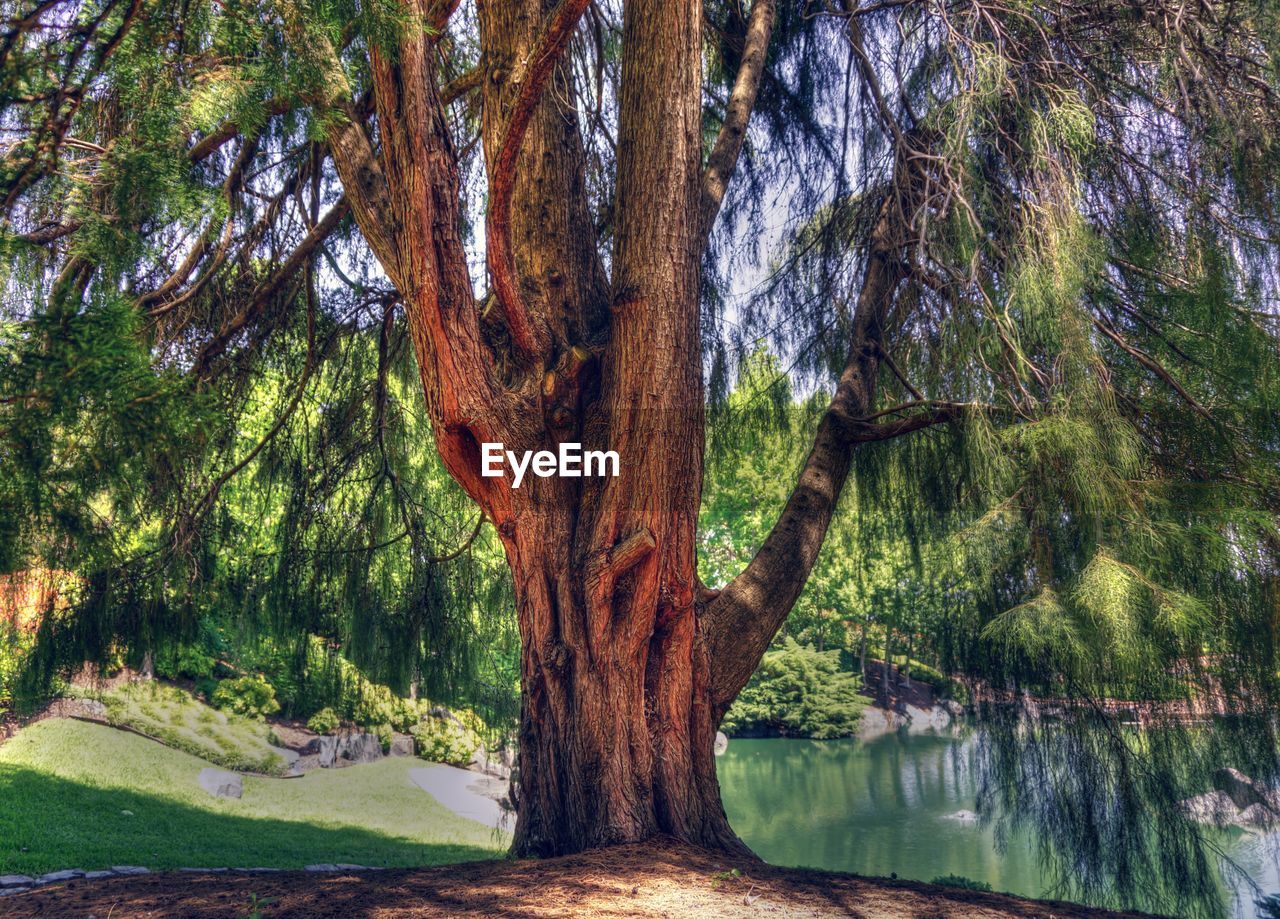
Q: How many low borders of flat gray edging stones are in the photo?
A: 1